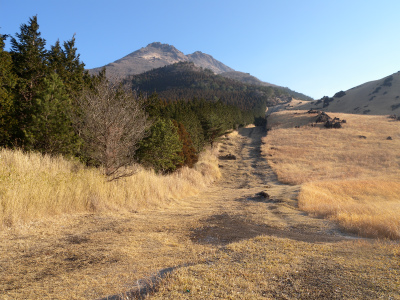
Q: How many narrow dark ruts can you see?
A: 1